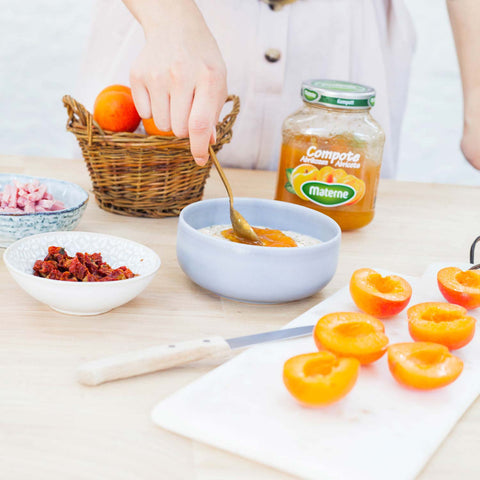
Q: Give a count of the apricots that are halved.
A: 6